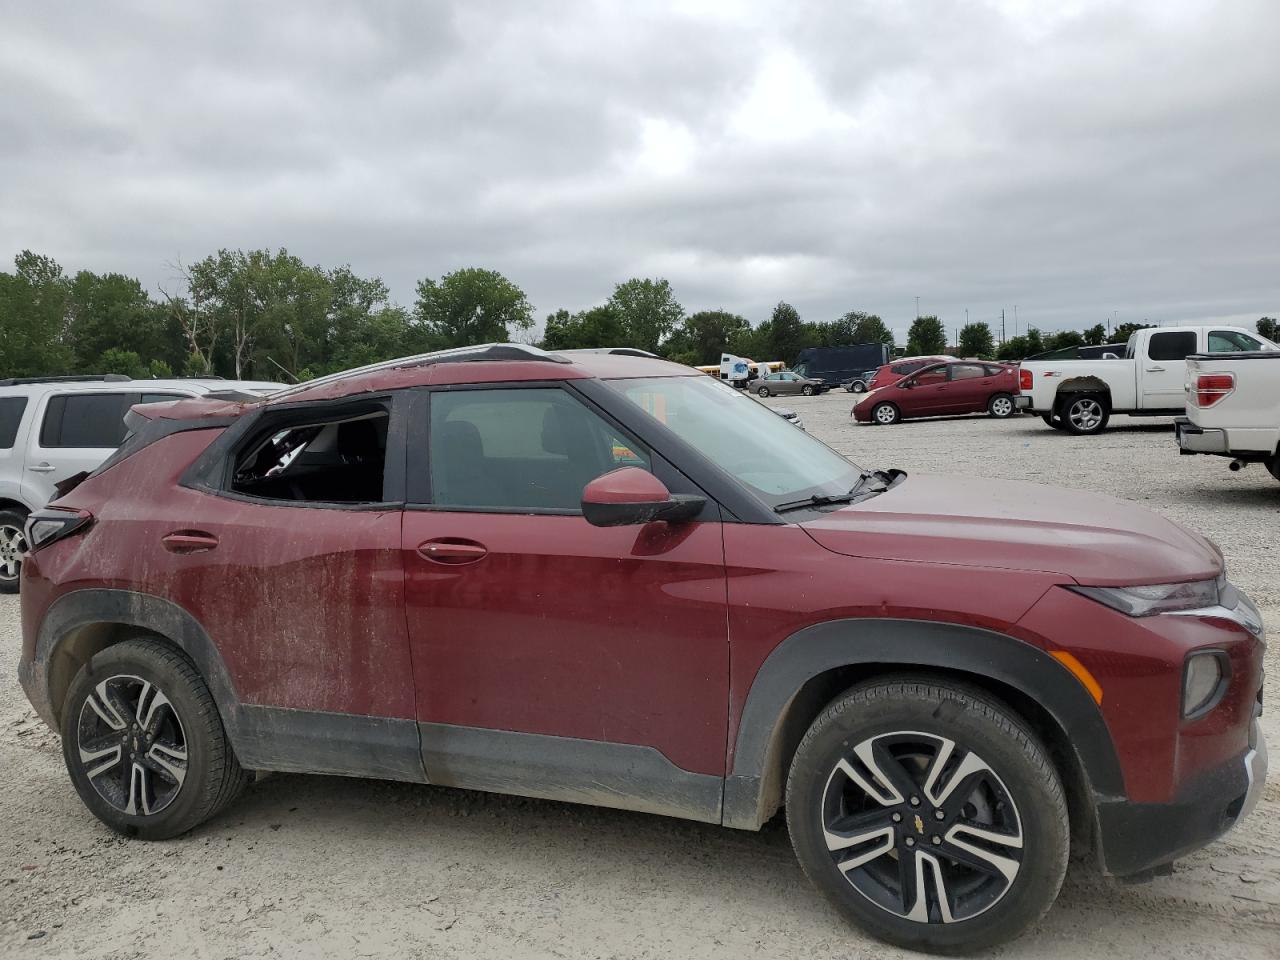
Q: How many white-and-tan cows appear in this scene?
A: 0